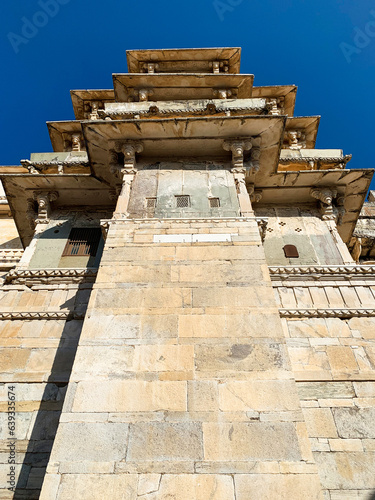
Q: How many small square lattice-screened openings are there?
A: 3